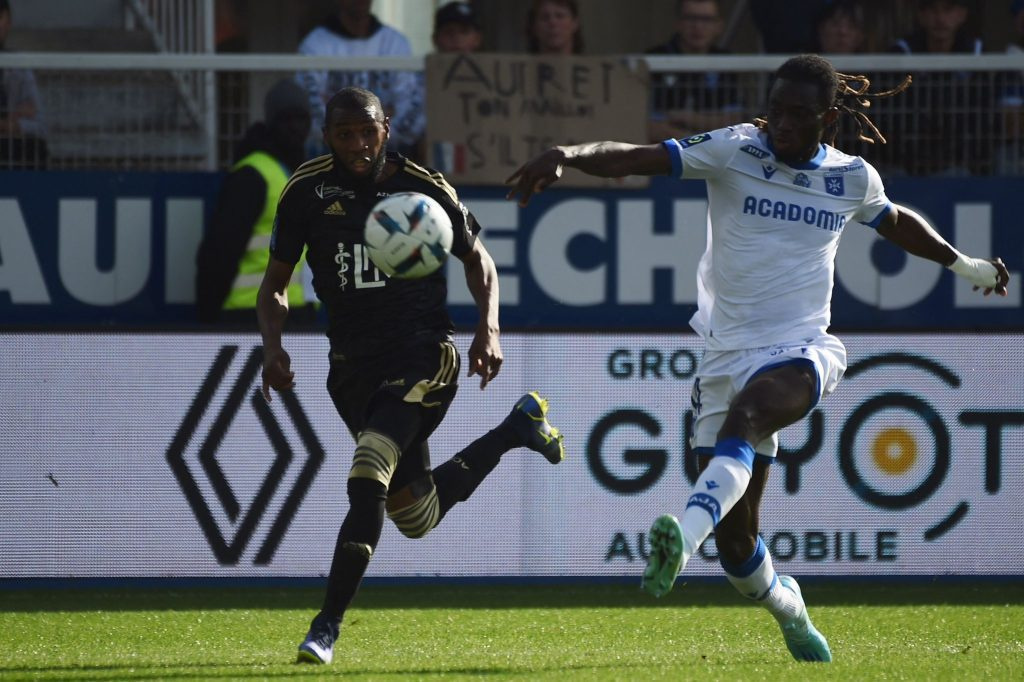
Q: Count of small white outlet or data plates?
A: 0